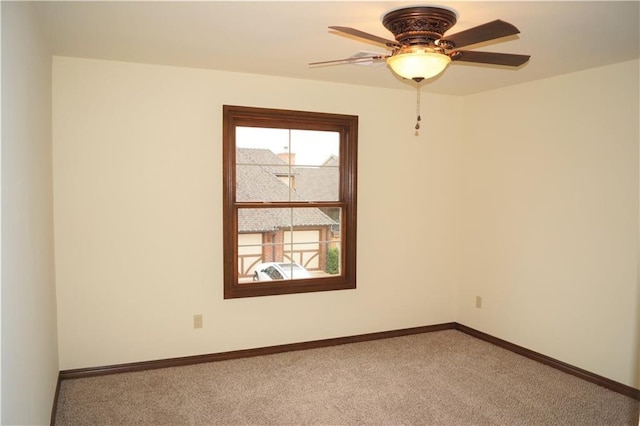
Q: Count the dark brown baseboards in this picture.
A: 3